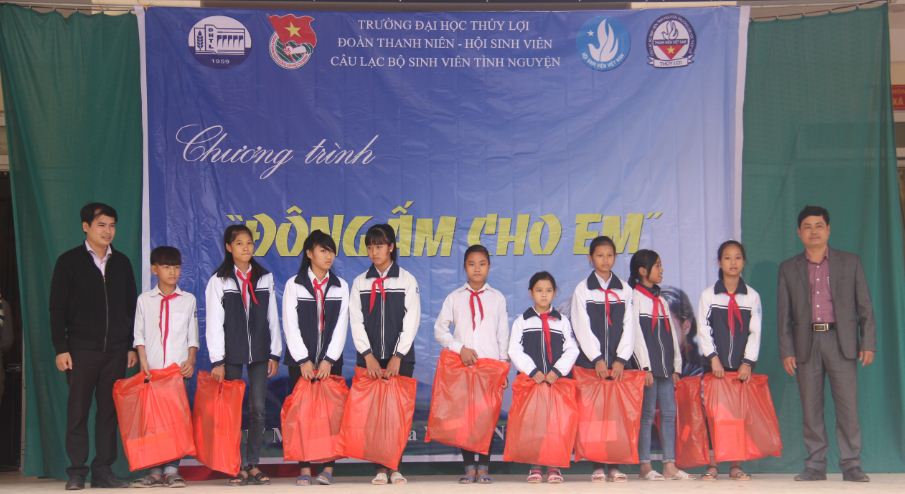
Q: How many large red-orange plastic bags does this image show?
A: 9